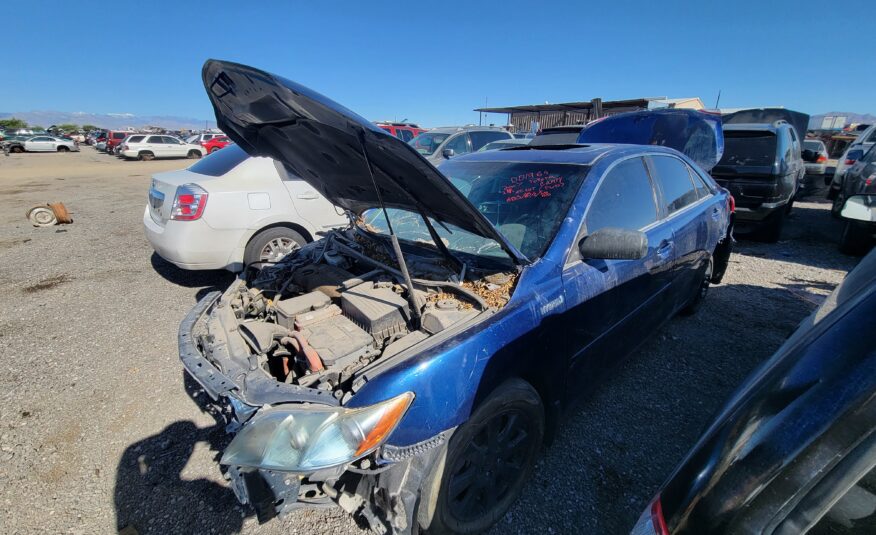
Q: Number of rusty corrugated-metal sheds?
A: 1